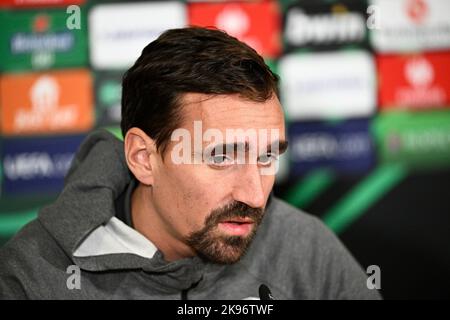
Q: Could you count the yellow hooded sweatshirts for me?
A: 0